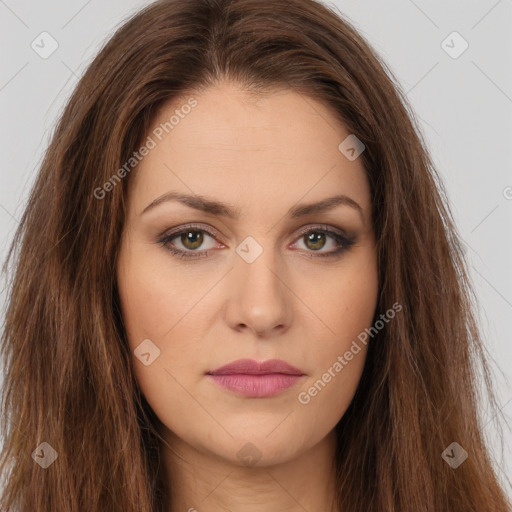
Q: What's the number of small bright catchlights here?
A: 4